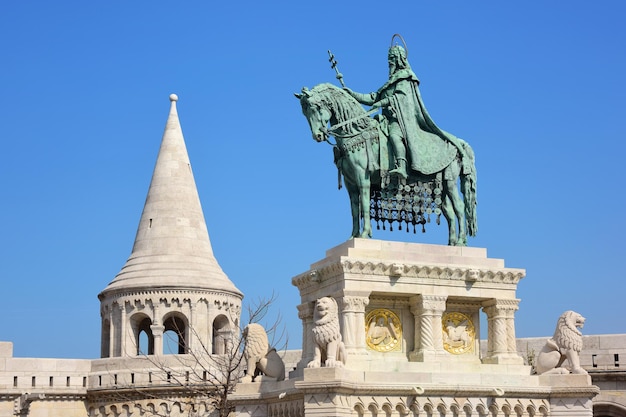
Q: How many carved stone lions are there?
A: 3